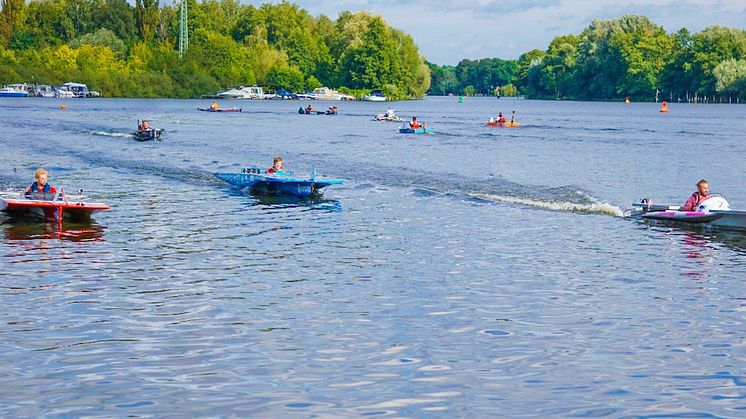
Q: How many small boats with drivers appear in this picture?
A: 9